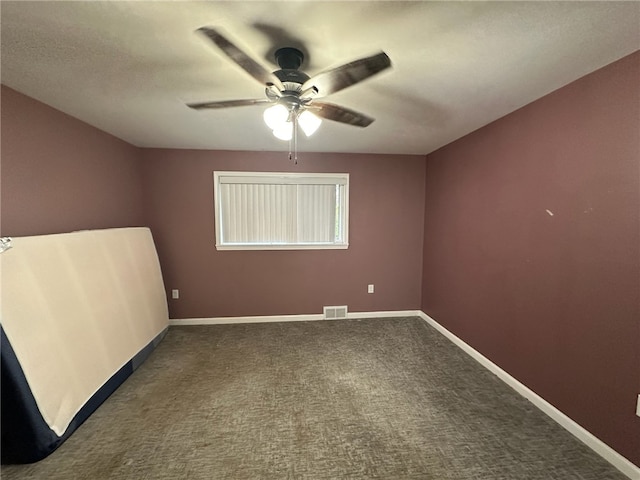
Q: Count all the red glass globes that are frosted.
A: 0